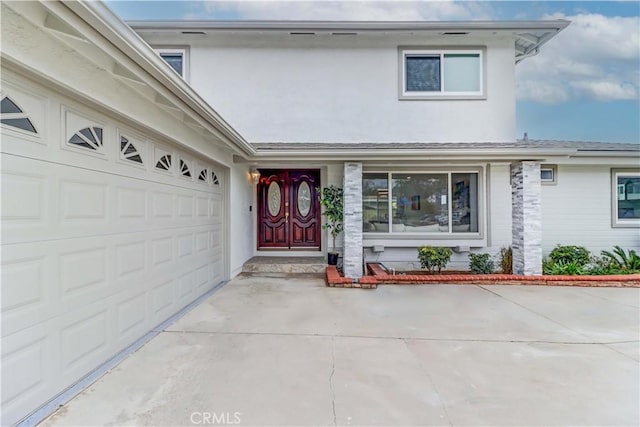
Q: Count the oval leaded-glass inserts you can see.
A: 2